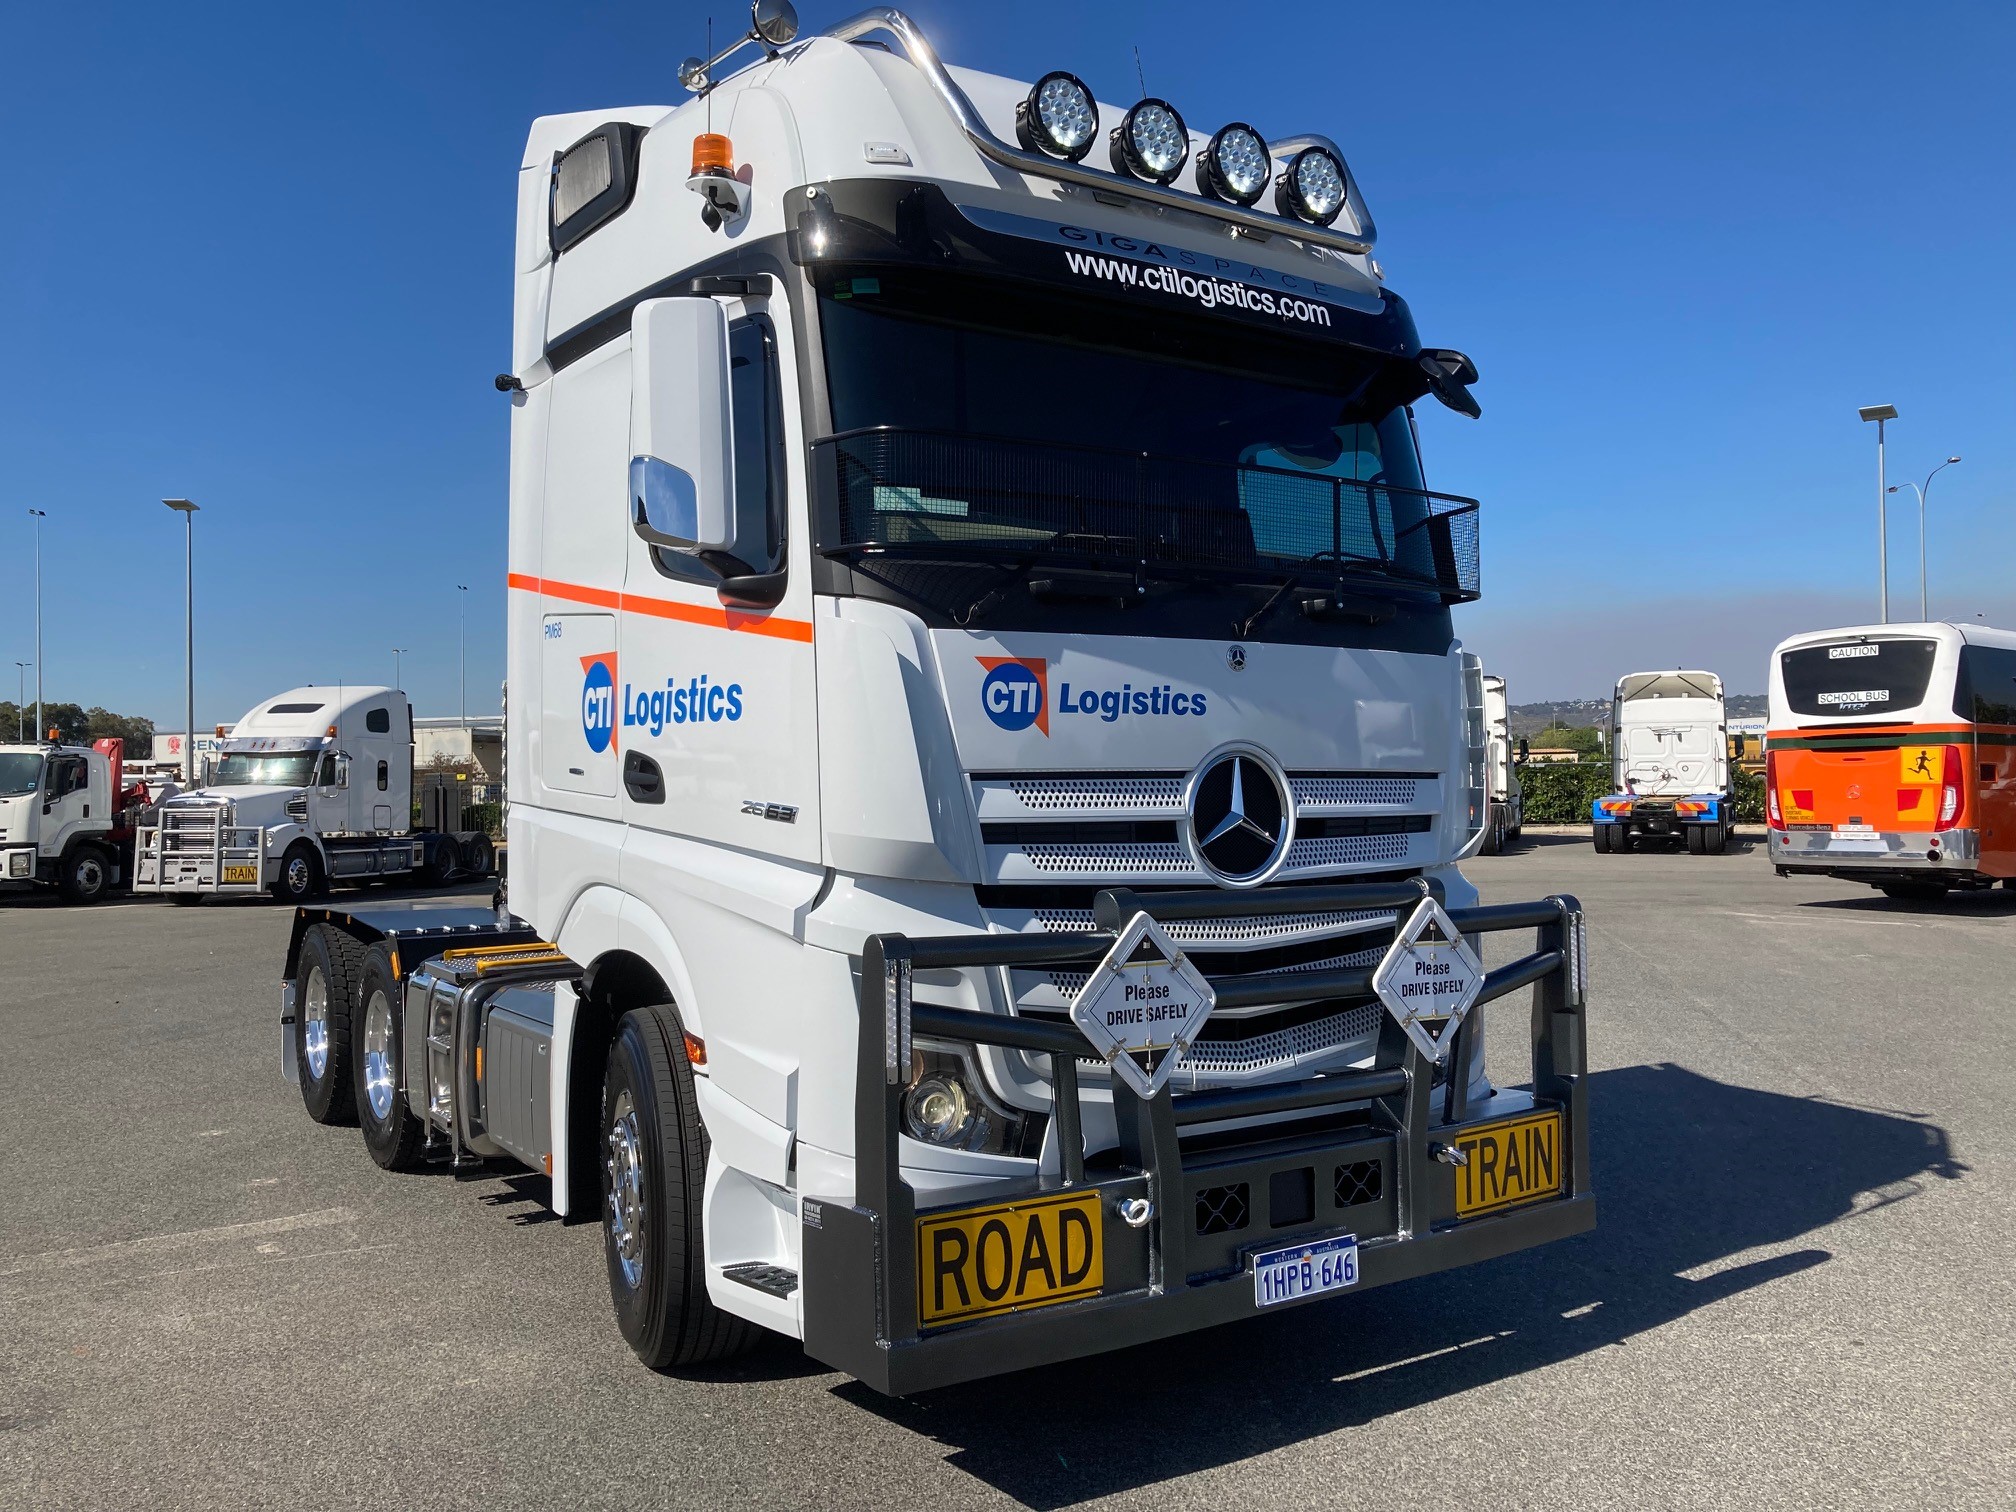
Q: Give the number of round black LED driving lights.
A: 4